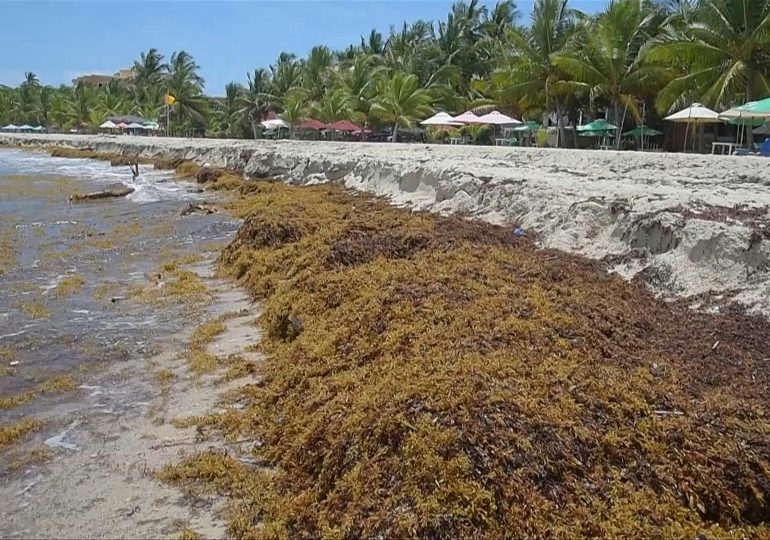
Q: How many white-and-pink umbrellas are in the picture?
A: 2